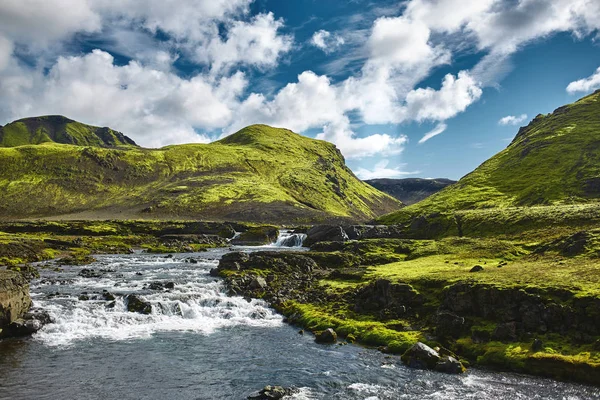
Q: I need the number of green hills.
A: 3